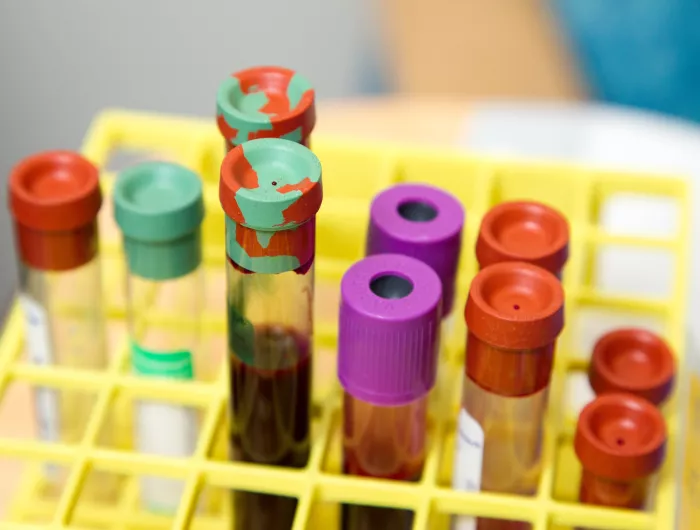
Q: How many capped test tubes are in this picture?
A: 10